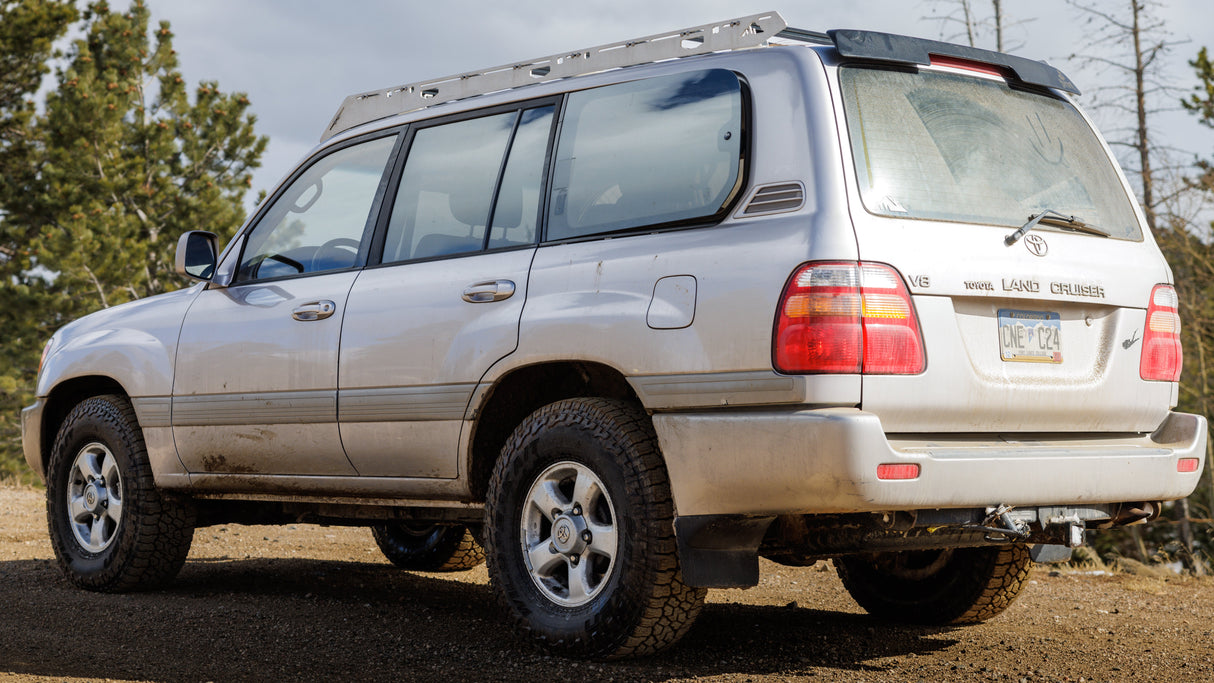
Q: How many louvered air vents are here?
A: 1